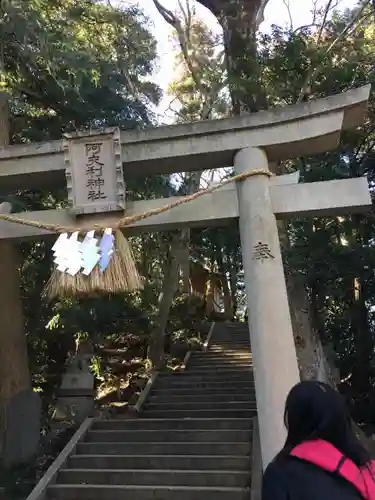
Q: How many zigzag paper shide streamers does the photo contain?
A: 4